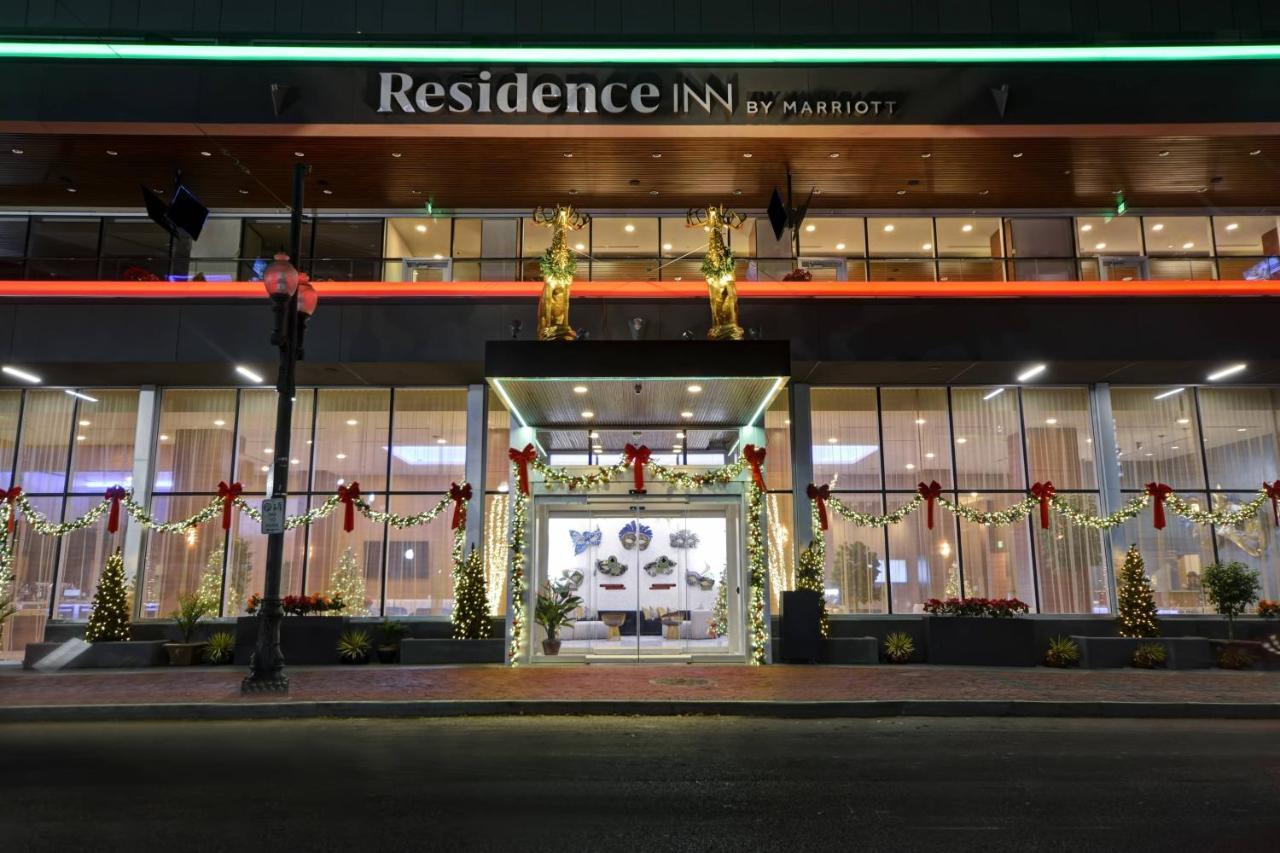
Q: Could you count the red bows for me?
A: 13